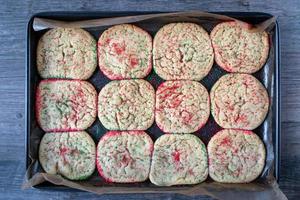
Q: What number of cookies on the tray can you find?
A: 12